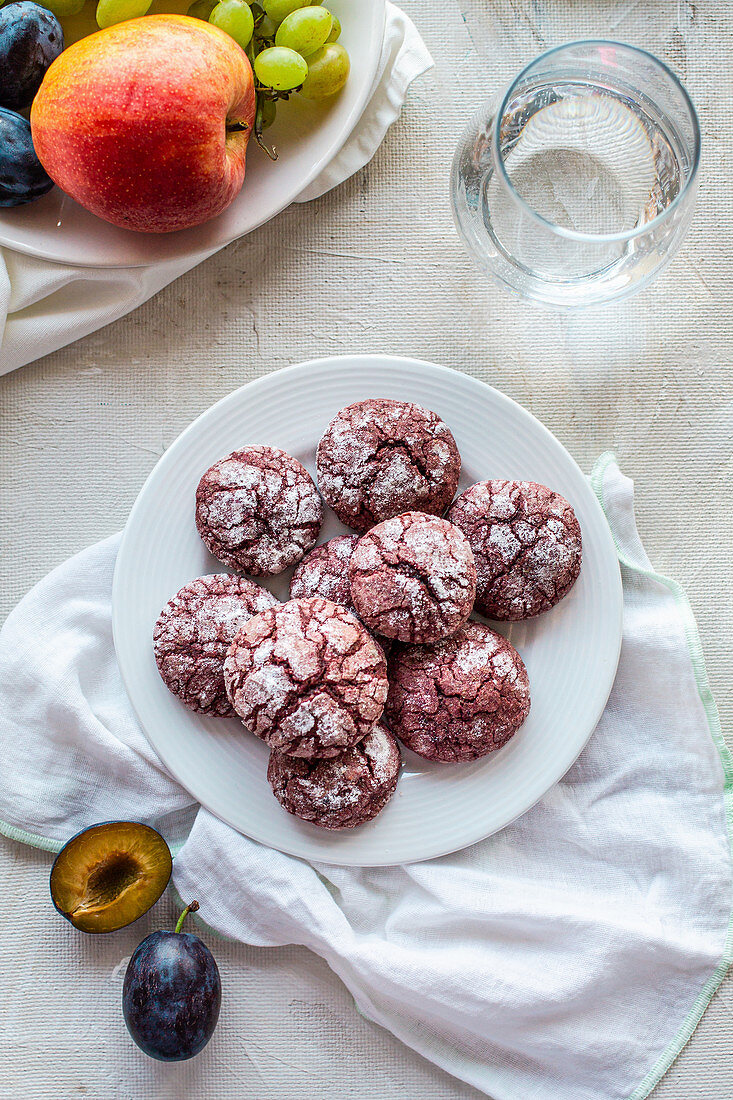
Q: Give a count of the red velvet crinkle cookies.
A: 9